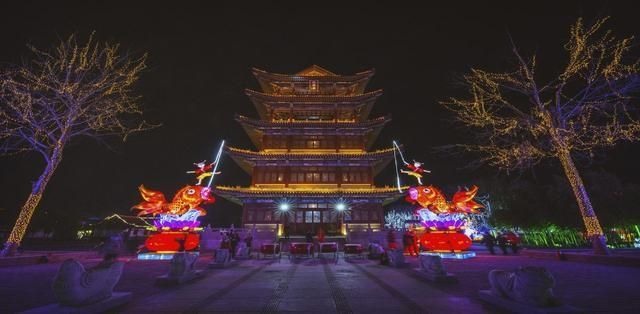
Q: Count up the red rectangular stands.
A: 4